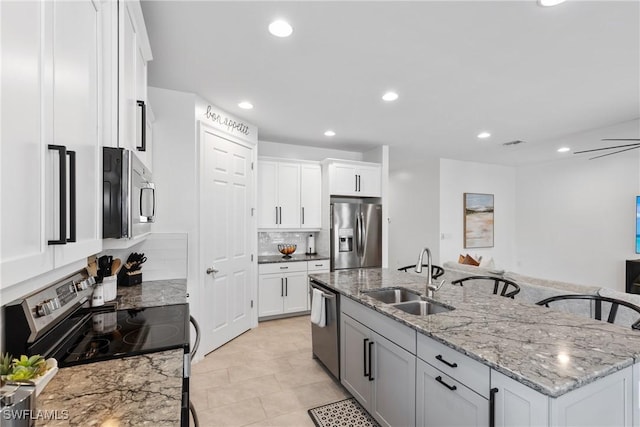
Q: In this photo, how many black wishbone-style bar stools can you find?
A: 3